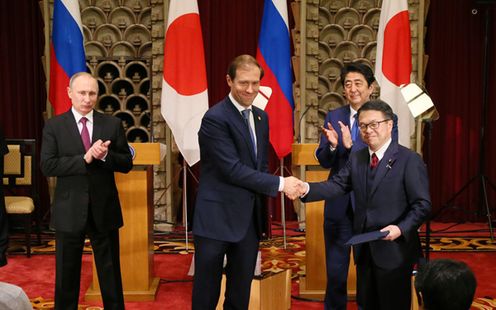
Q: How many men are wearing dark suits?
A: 4